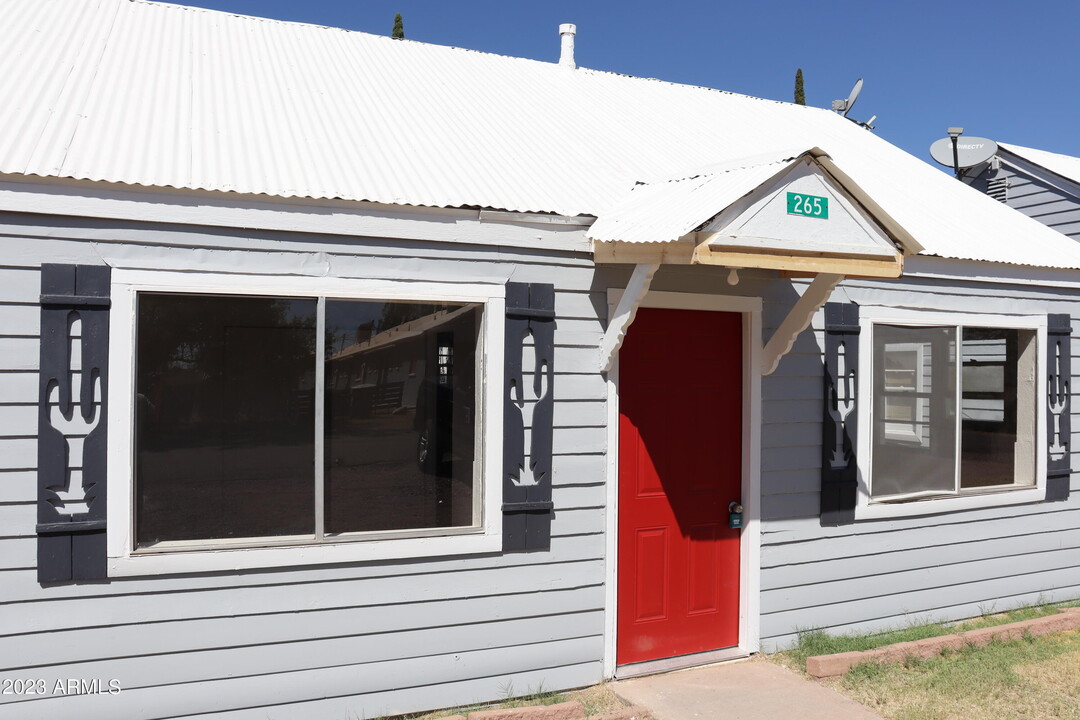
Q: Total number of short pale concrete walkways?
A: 1